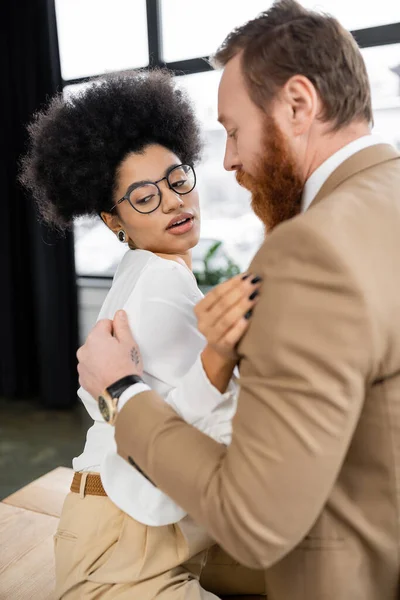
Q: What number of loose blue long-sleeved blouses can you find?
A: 0